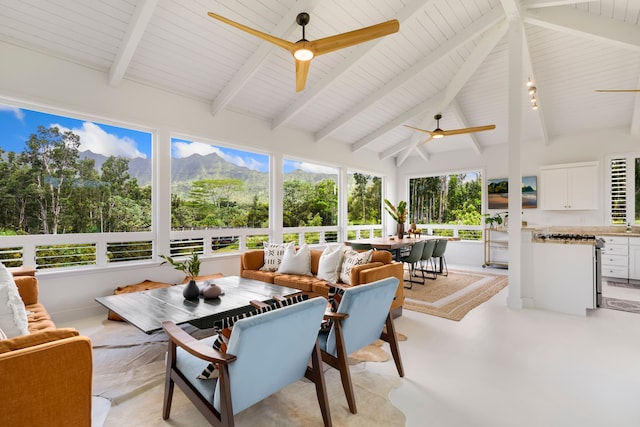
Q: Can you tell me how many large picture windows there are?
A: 5